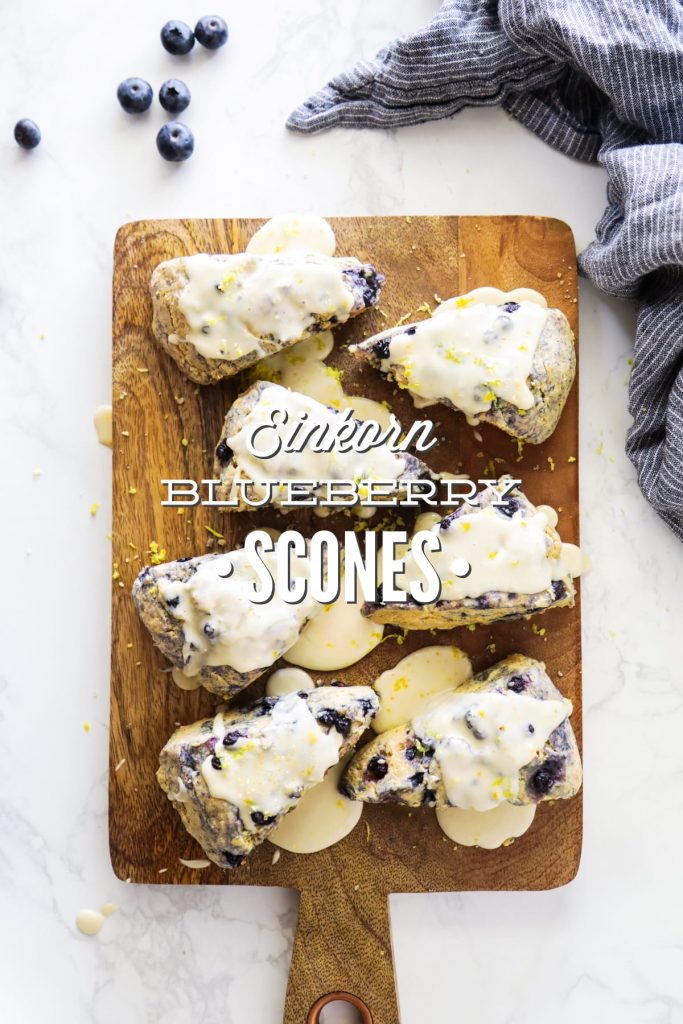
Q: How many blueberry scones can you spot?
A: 7